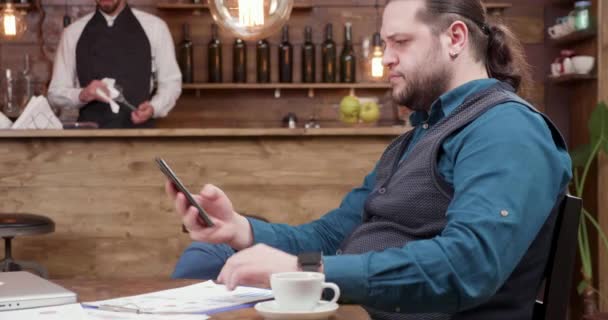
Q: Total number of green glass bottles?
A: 8